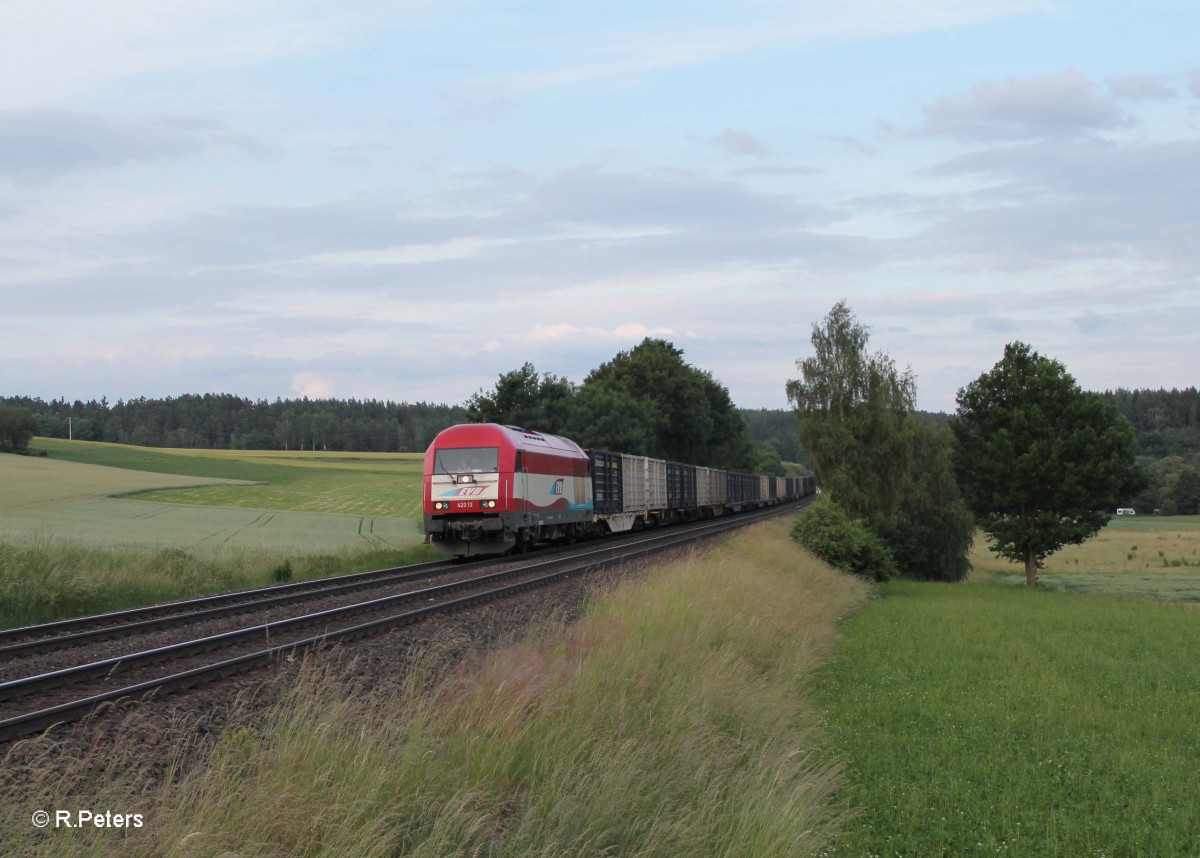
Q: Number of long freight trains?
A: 1